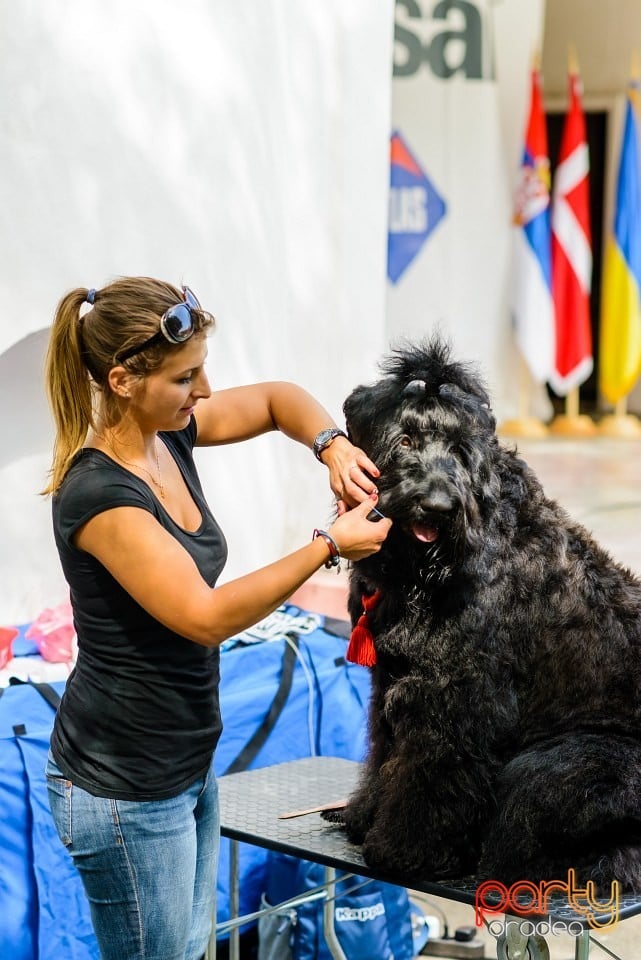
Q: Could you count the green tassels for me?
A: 0